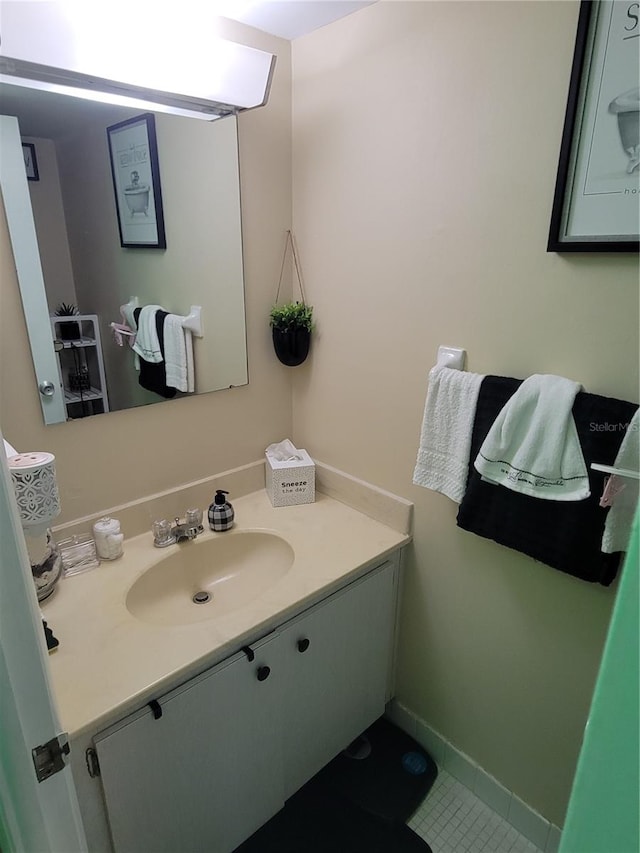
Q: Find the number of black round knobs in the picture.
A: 2